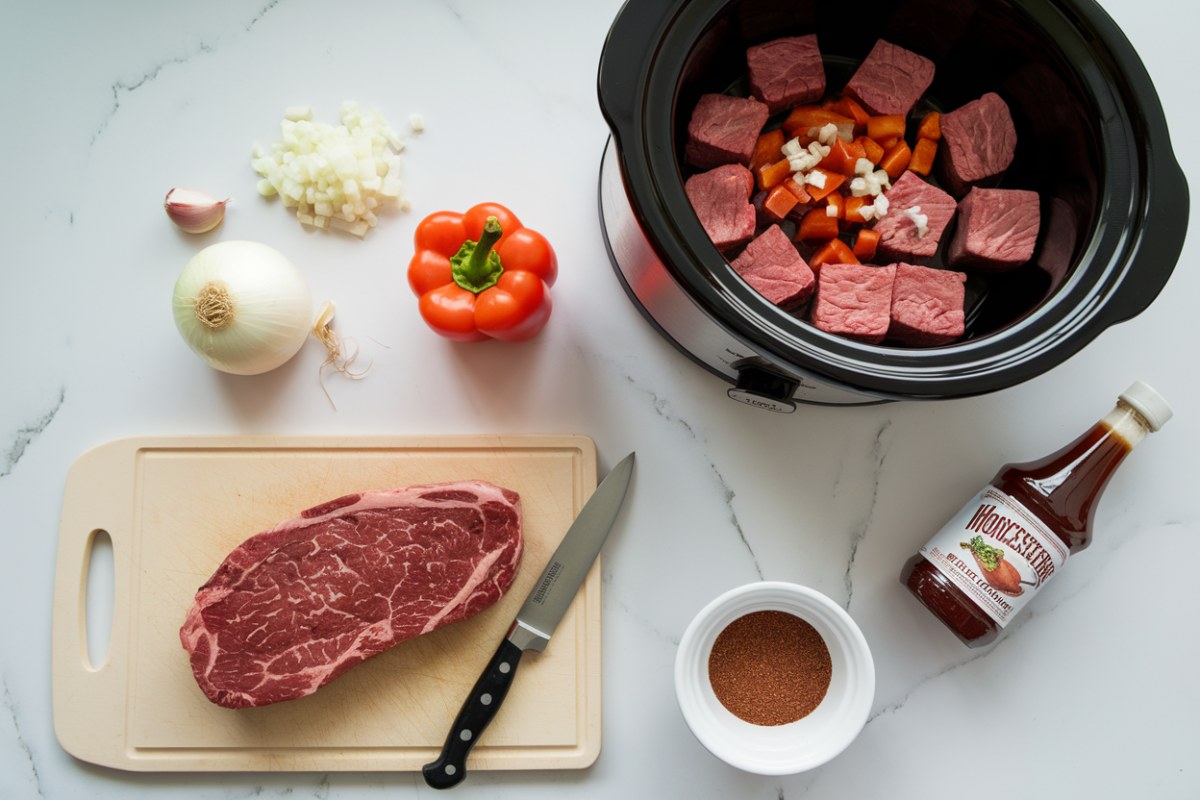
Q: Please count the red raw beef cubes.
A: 10